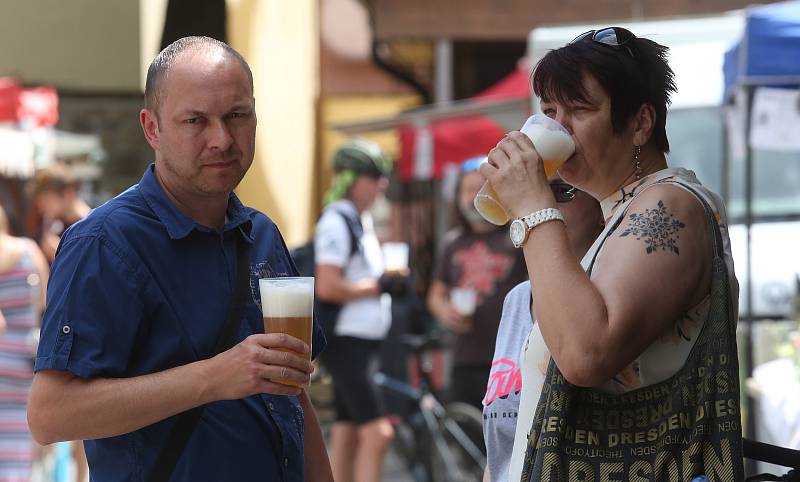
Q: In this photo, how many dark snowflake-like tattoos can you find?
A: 1